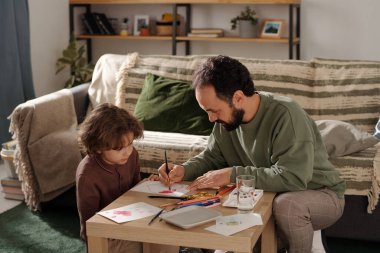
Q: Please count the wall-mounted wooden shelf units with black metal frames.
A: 1